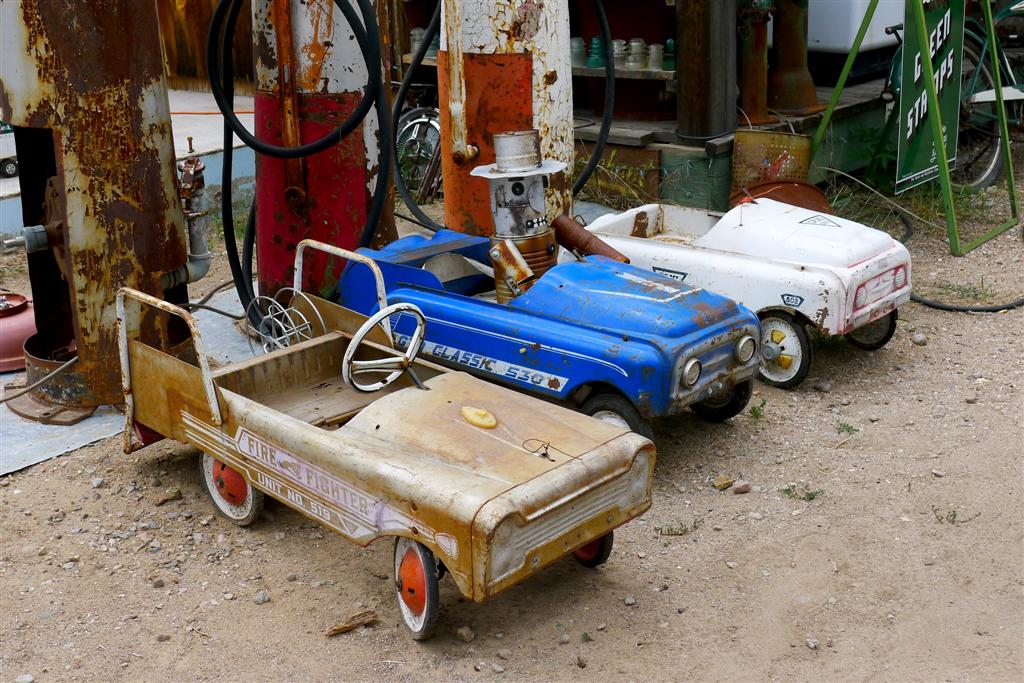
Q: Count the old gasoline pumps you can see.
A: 3